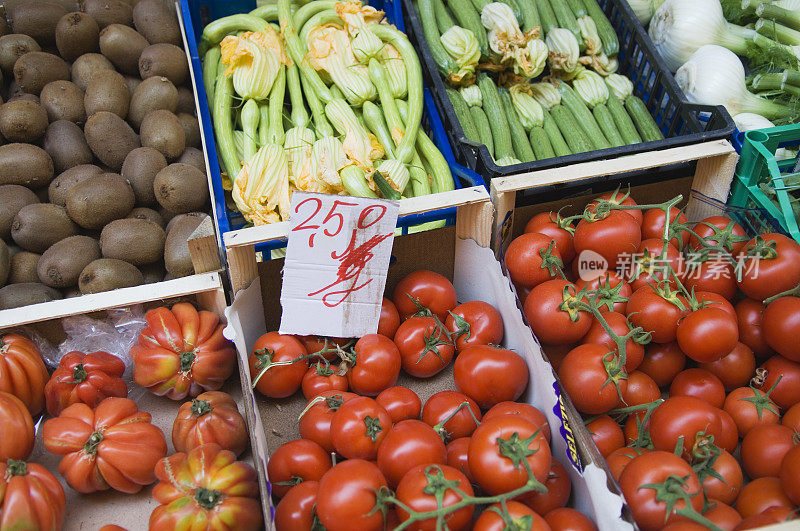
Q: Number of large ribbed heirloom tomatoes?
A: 8